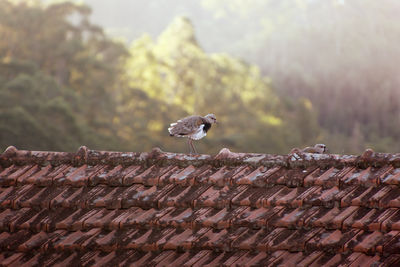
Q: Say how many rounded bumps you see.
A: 6